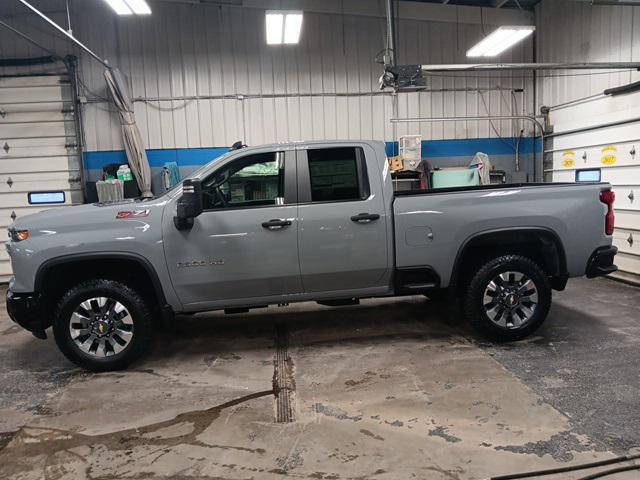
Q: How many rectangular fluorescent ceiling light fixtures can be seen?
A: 3